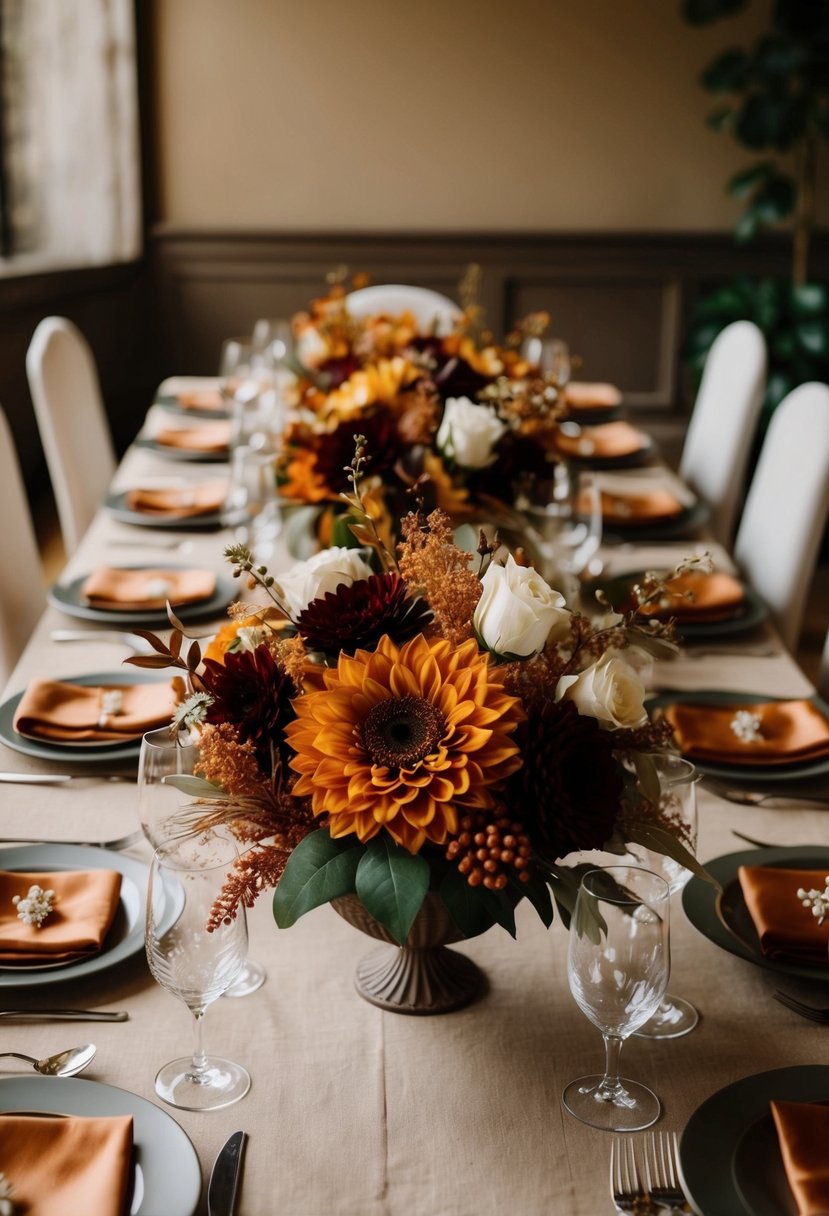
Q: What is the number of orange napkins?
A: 14